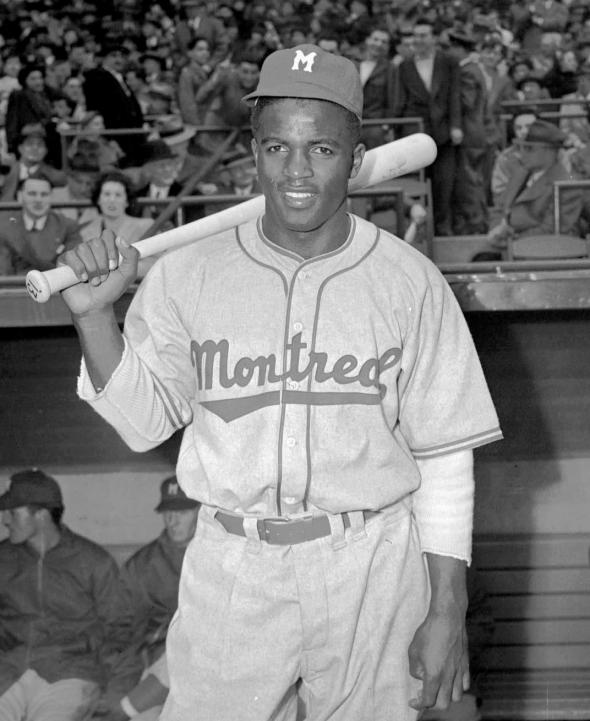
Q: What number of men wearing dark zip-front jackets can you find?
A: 2